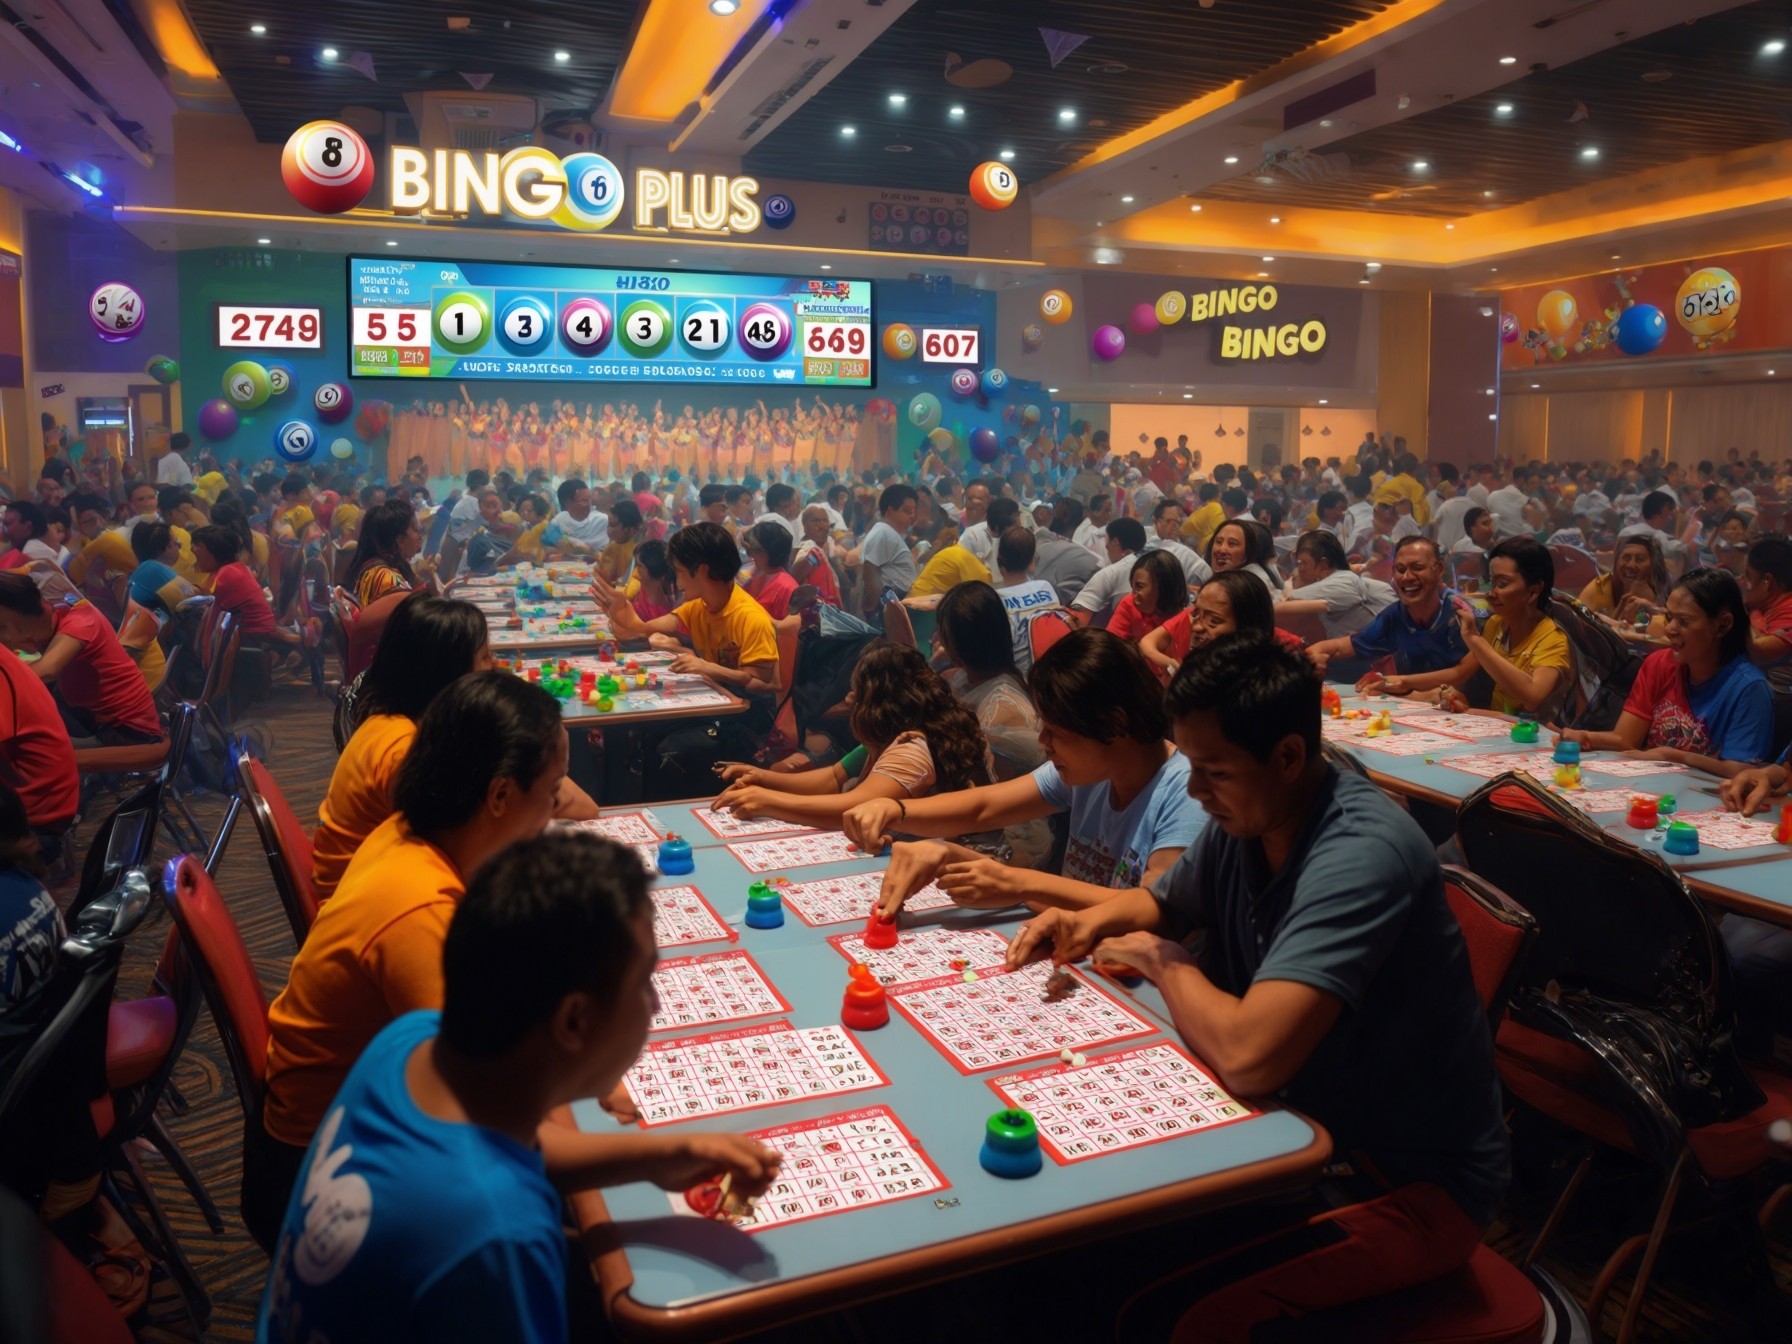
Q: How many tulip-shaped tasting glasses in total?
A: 0